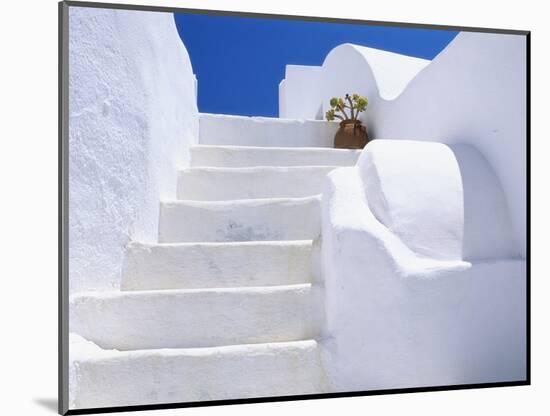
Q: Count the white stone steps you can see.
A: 7